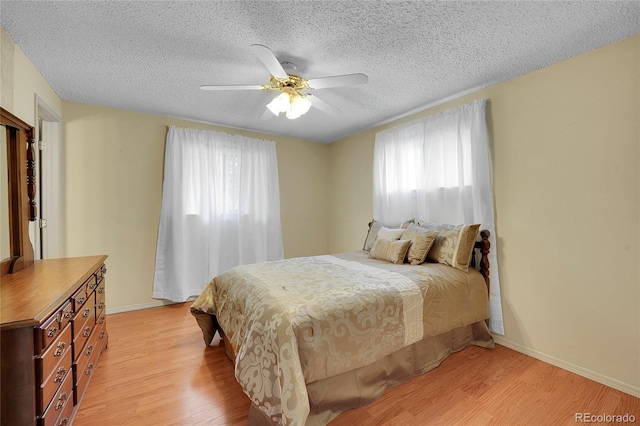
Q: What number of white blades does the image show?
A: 5